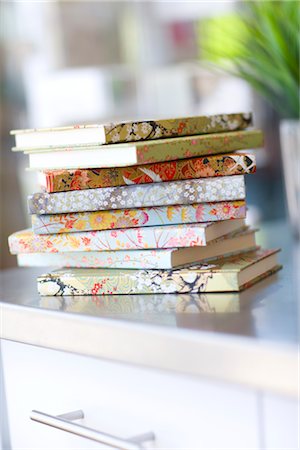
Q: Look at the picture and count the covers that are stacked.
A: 8